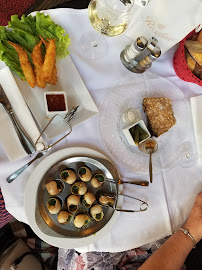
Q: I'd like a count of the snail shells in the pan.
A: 12